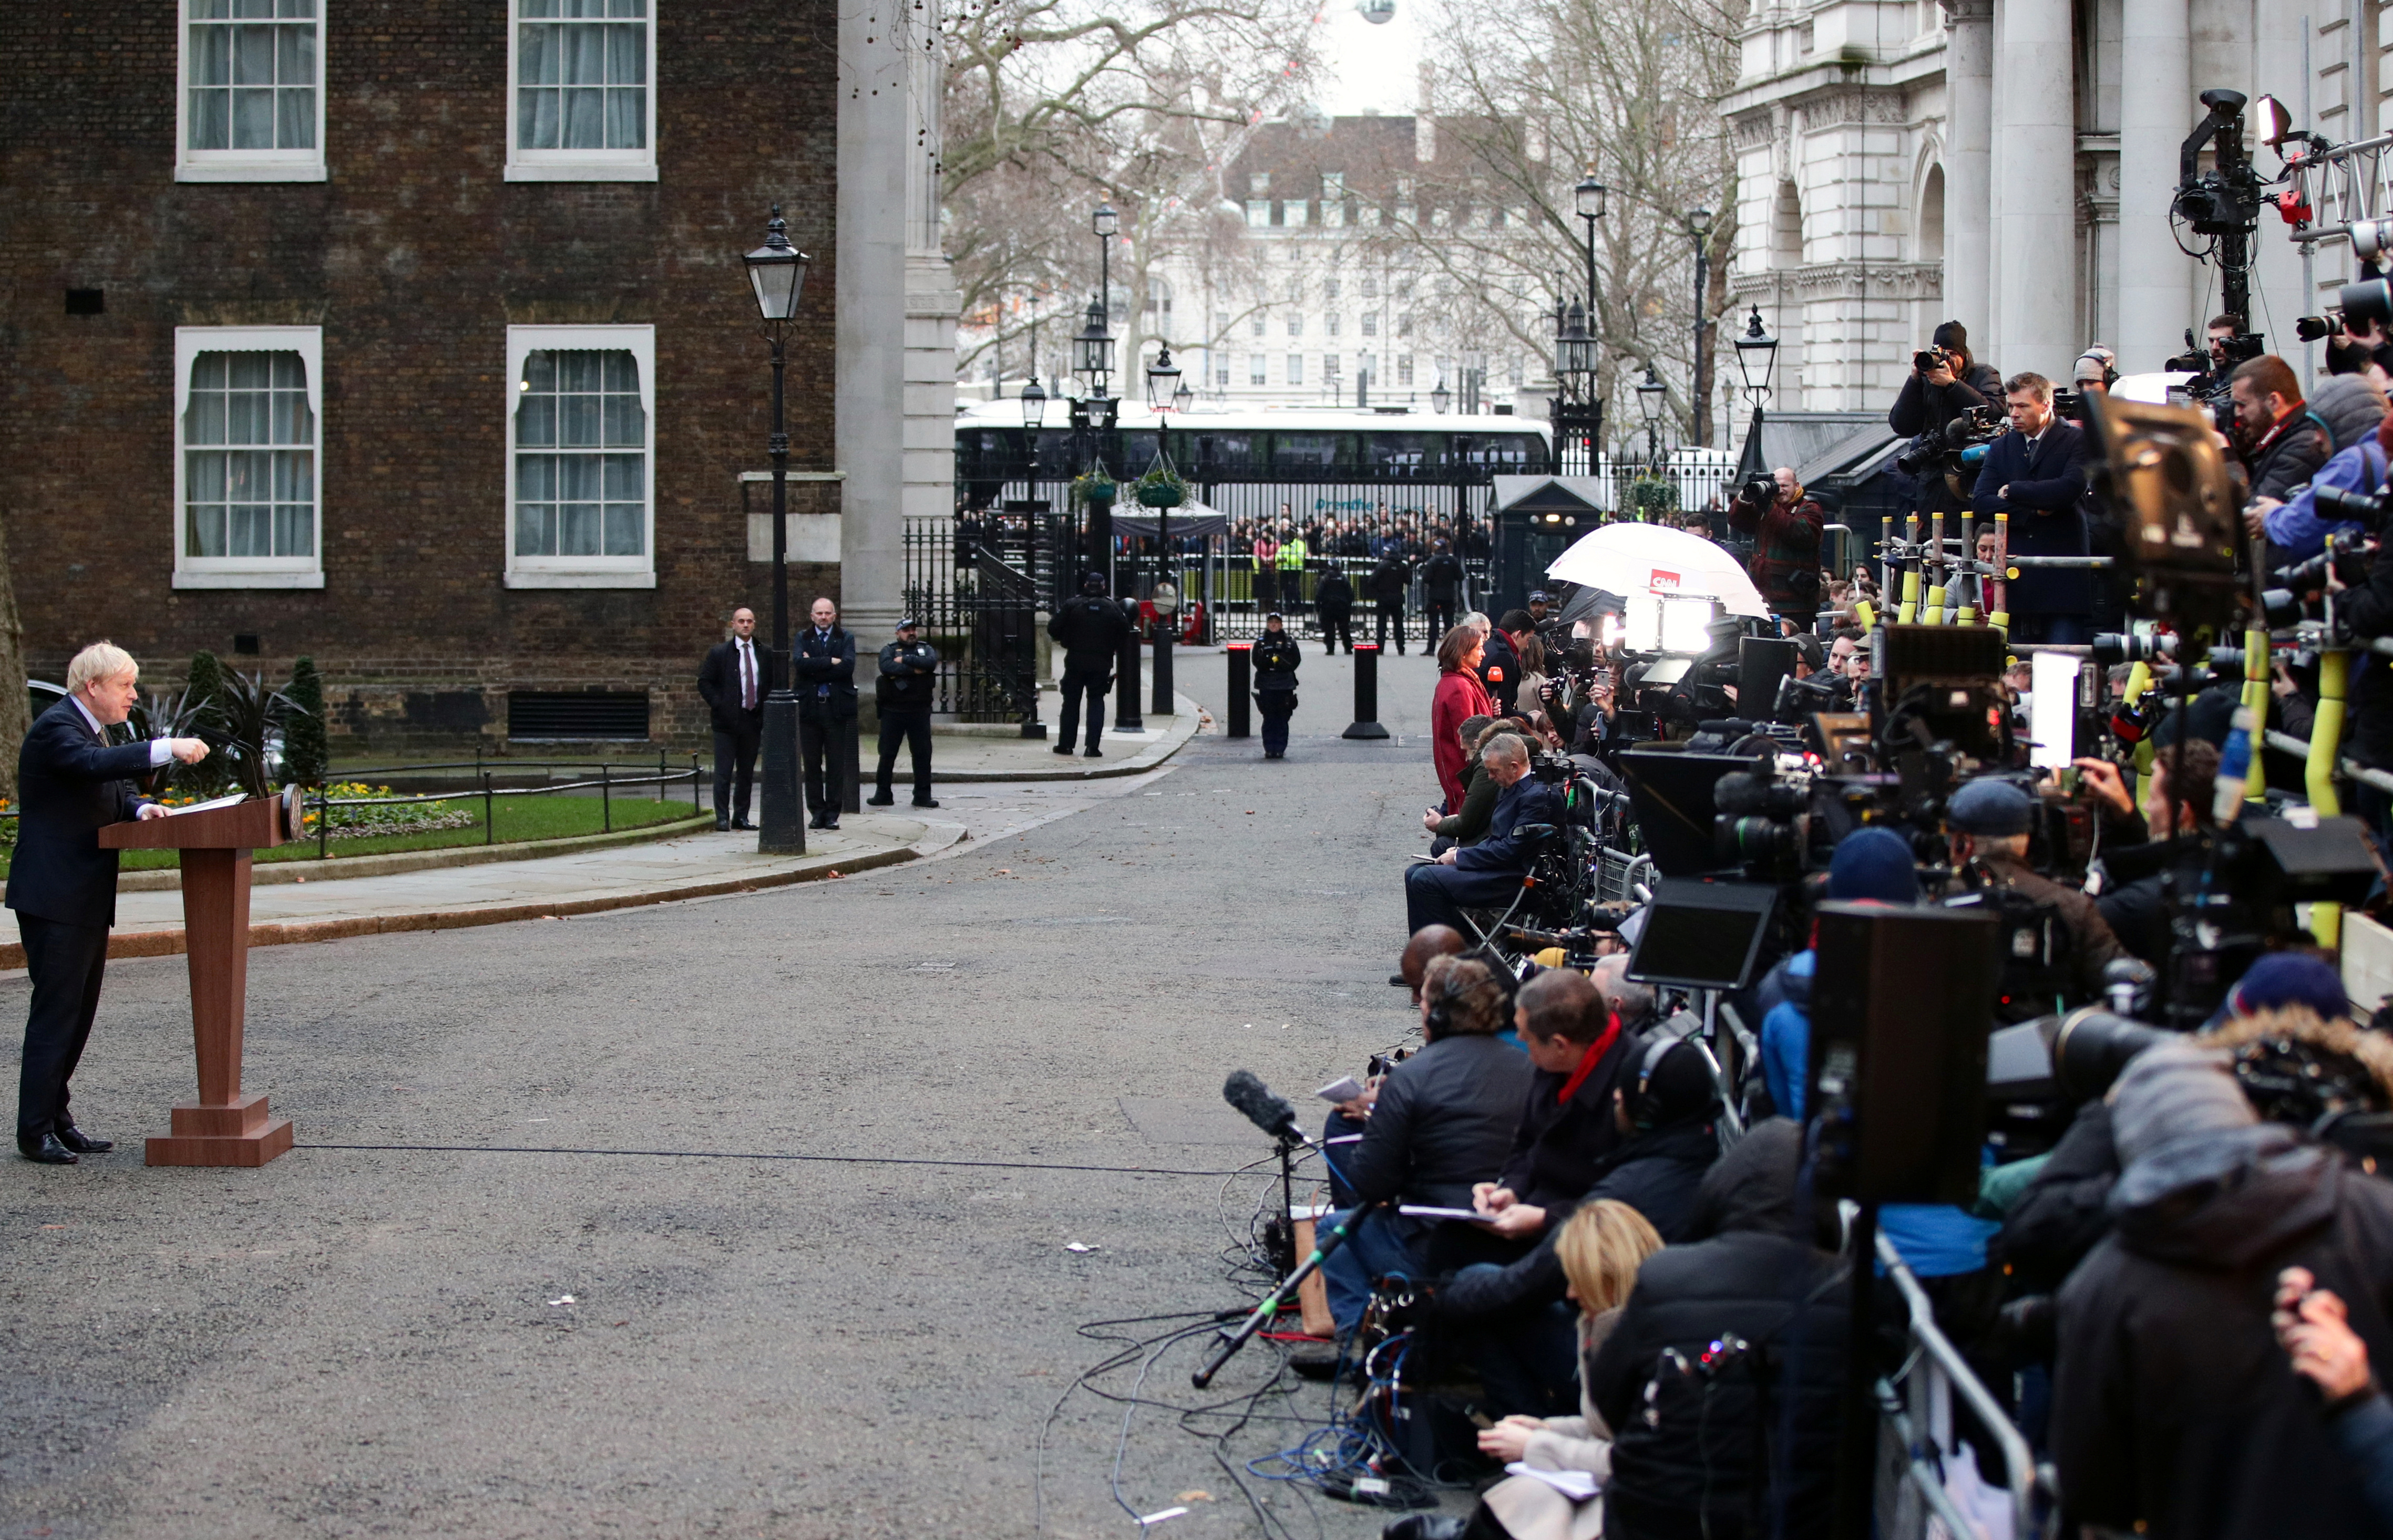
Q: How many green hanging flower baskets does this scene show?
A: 3